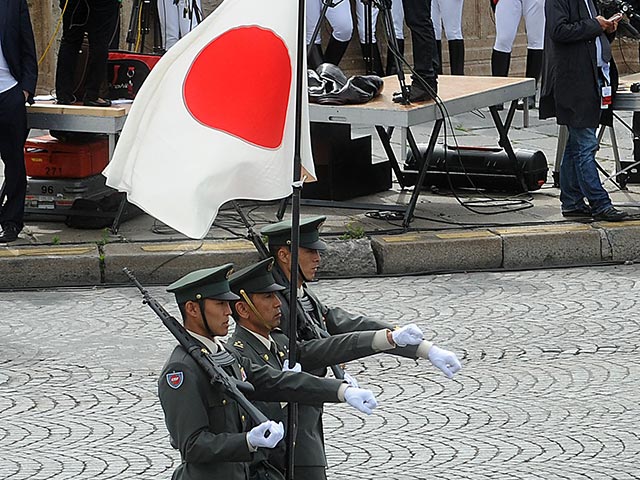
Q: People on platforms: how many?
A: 2